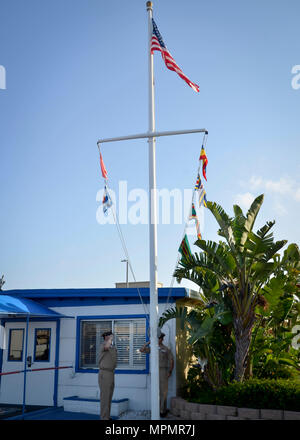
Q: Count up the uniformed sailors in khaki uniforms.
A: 2